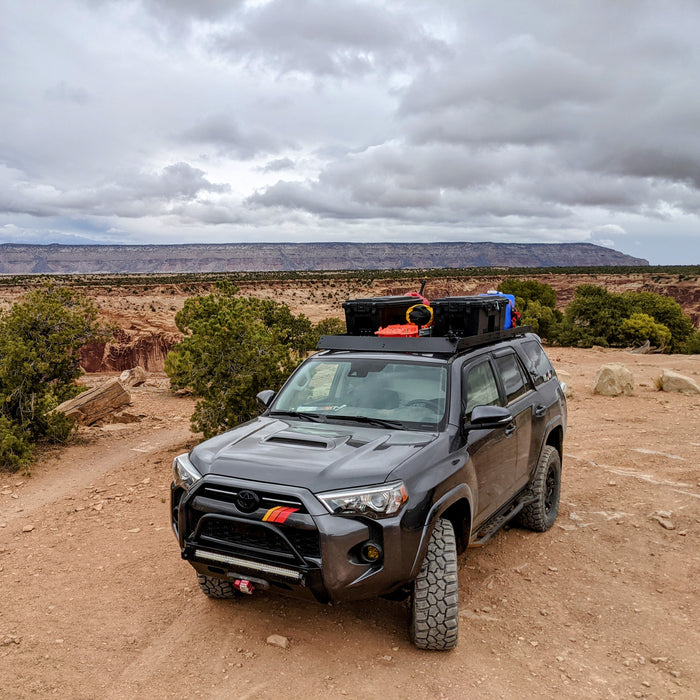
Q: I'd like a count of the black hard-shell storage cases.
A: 2